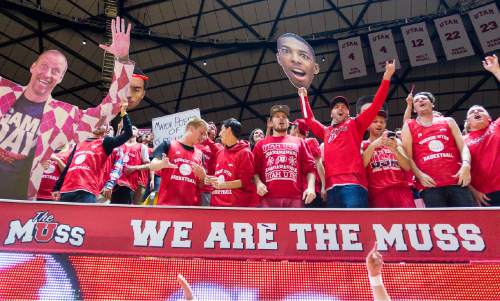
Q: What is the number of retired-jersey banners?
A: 5